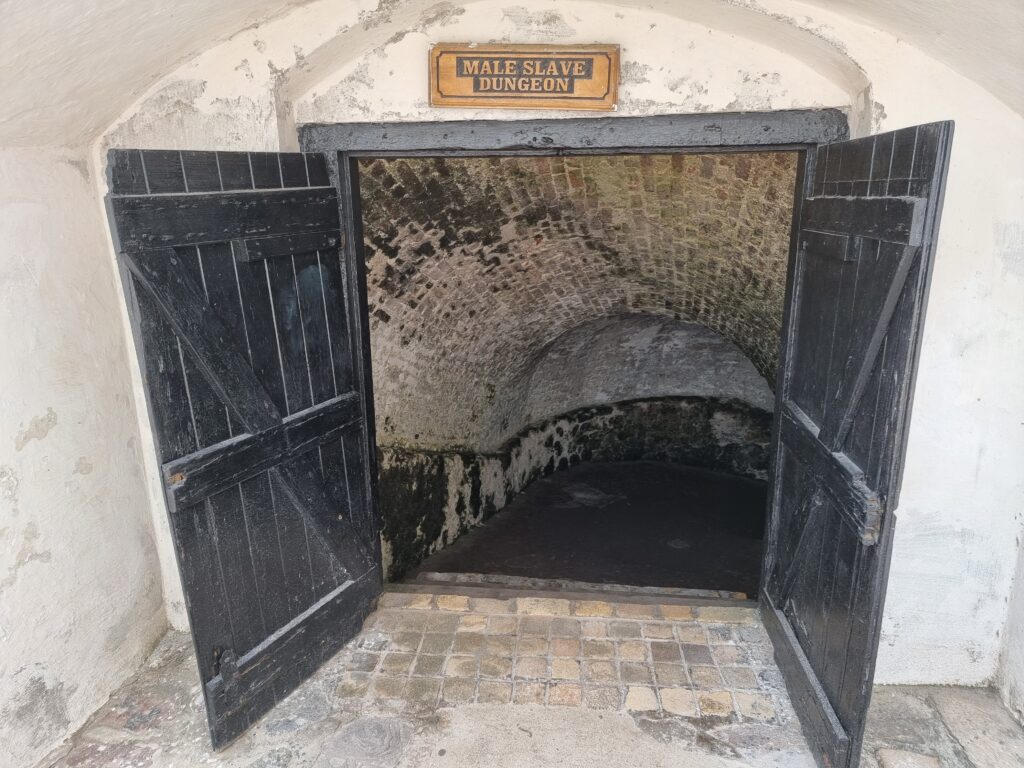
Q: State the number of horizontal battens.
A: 6